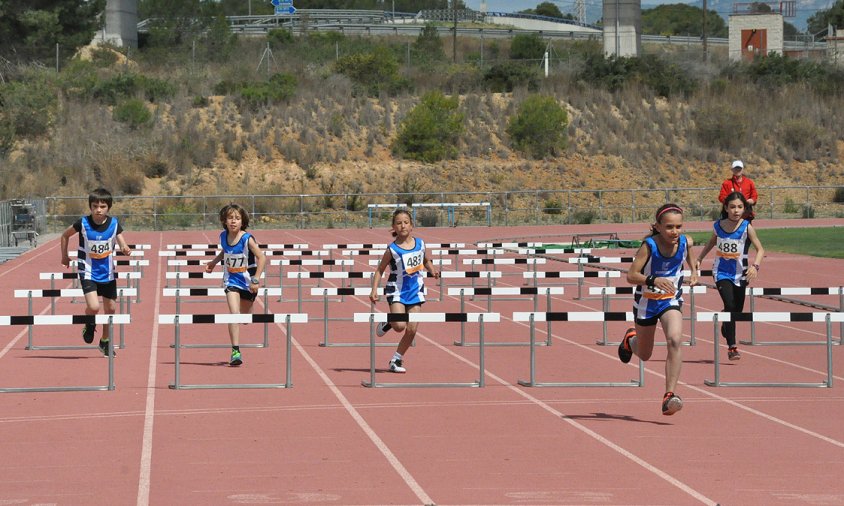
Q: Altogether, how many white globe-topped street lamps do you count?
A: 0